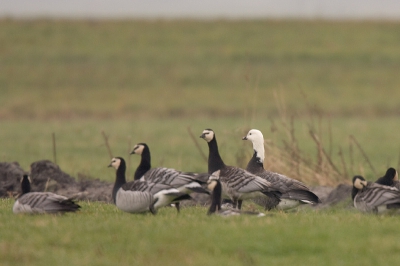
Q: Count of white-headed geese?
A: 1